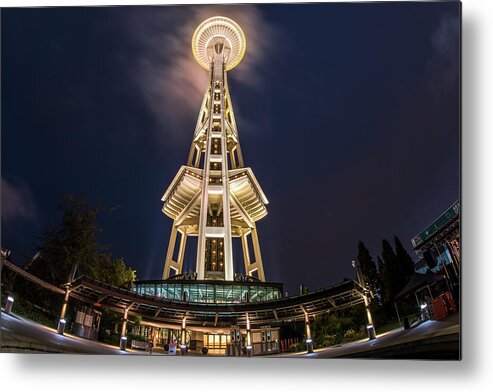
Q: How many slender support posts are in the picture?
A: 6